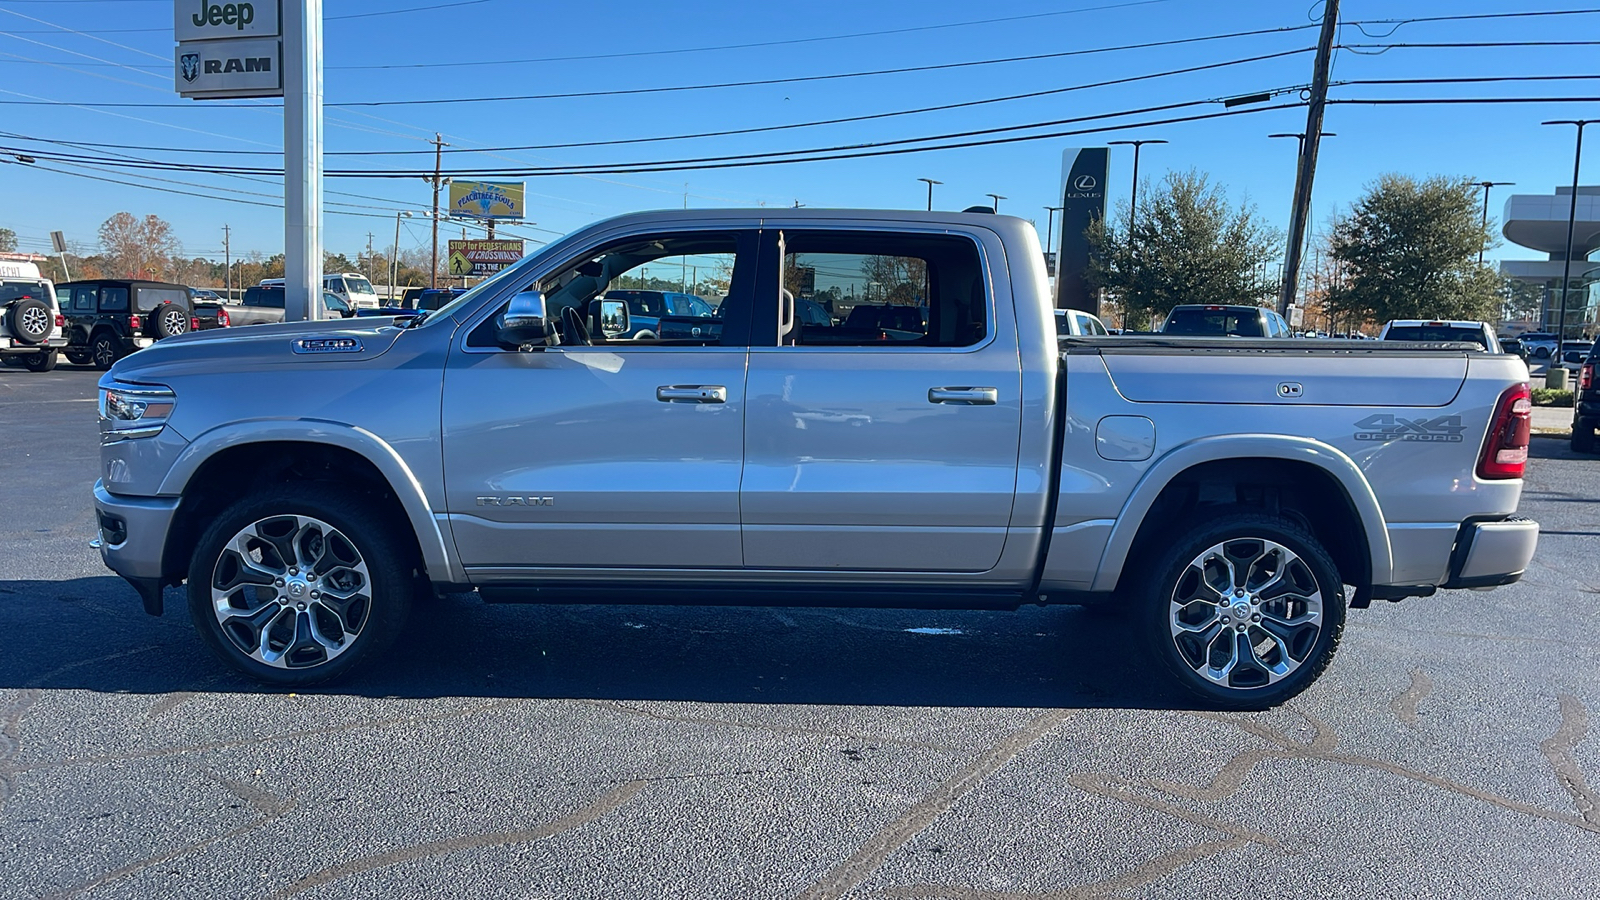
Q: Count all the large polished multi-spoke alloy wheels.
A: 2